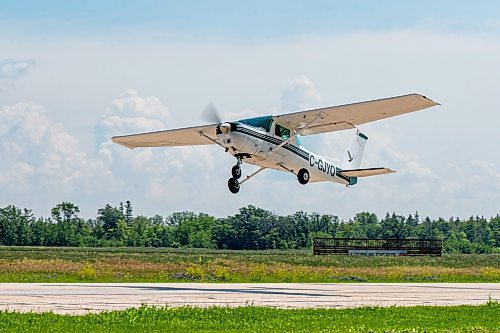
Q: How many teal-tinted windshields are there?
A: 1